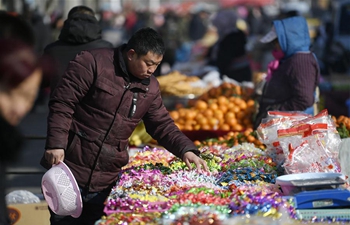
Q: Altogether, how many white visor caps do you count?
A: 1